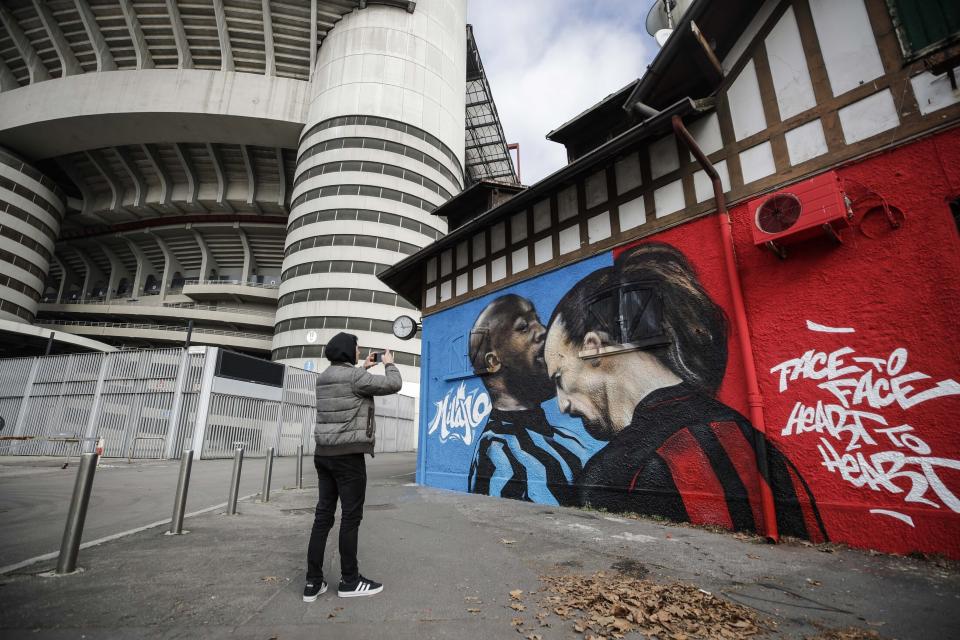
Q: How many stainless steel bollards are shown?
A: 5